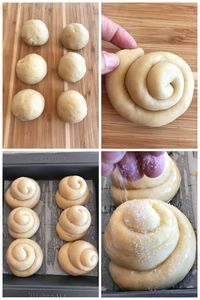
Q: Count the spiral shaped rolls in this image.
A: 9